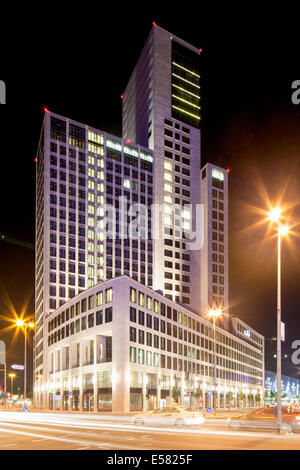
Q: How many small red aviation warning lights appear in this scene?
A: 7